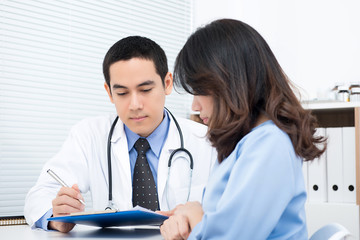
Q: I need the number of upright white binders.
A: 3